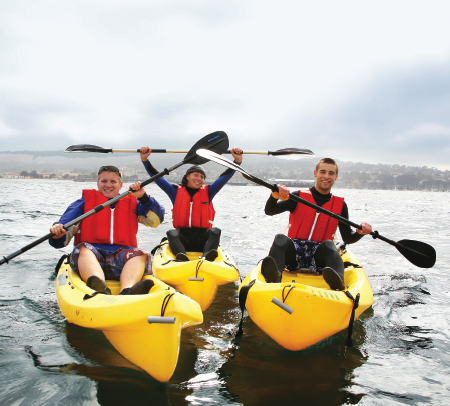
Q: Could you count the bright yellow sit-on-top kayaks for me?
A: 3